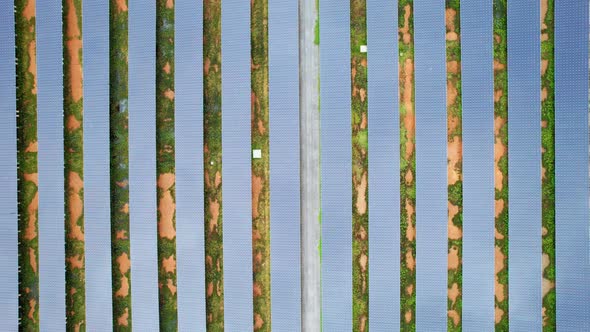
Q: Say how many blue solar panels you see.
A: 13